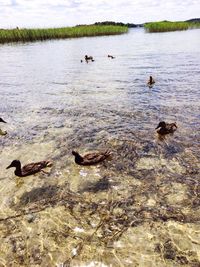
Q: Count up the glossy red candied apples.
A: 0